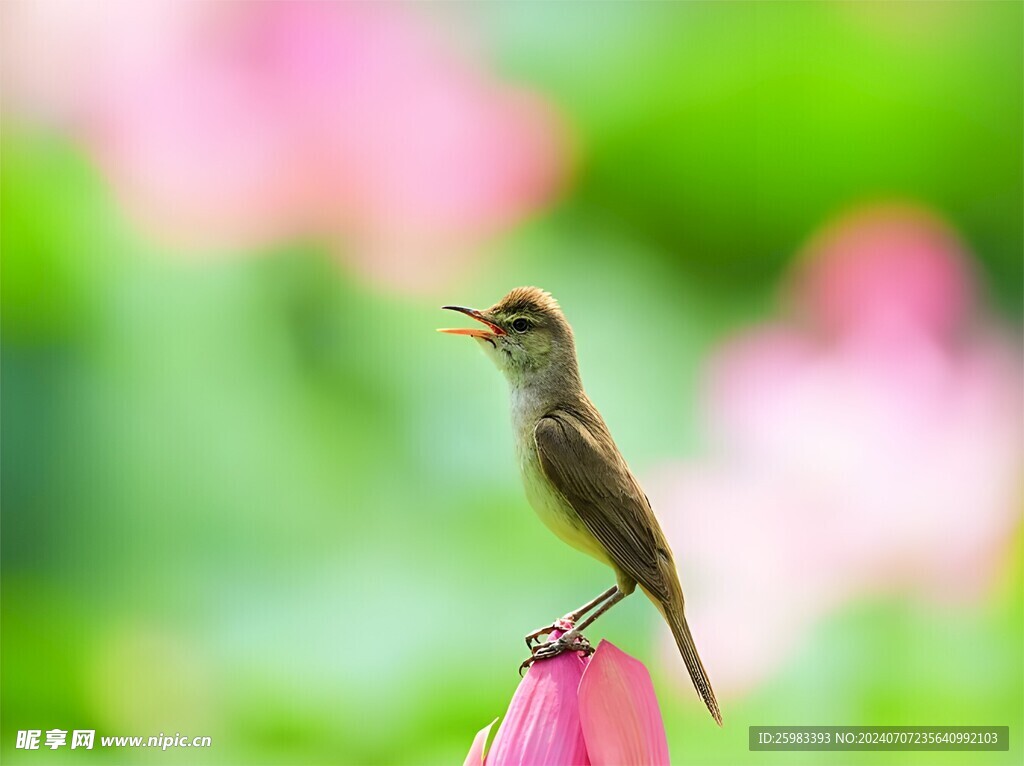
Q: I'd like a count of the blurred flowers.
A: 2